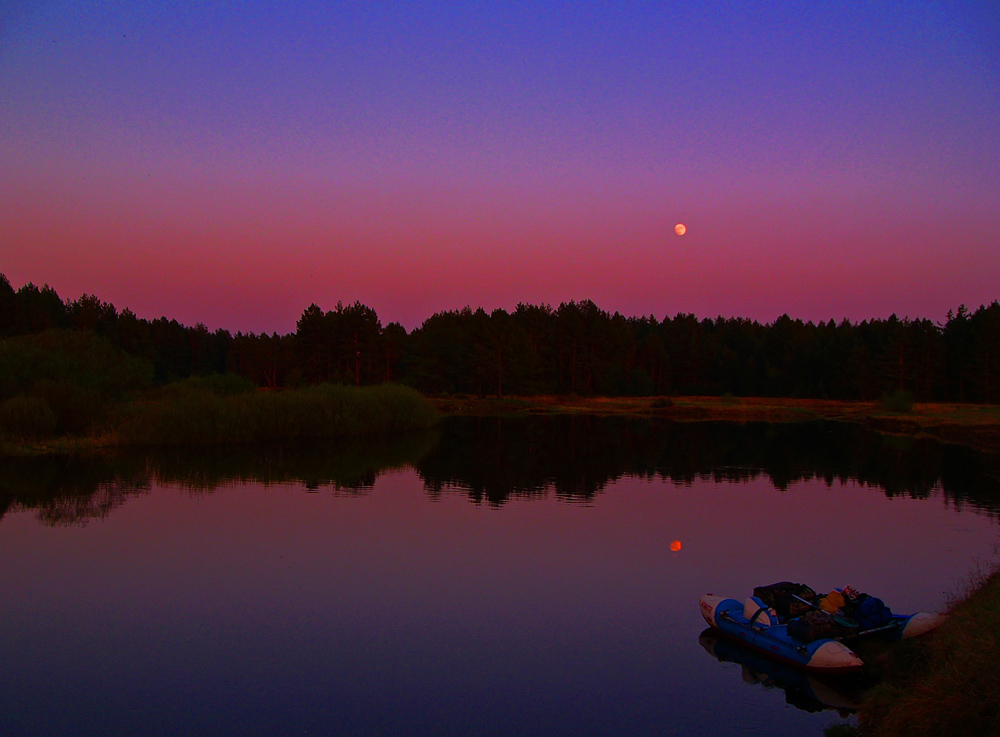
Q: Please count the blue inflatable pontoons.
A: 2